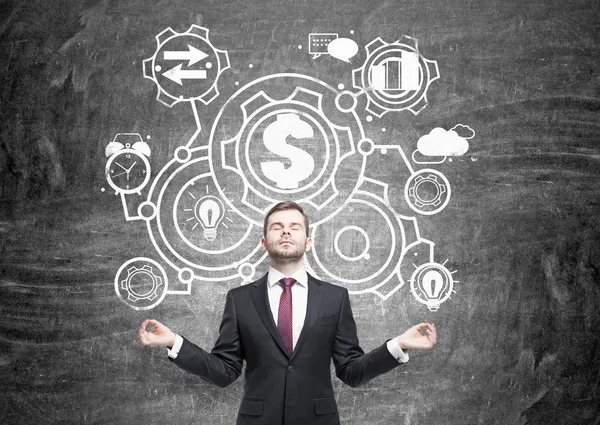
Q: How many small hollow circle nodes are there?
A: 6